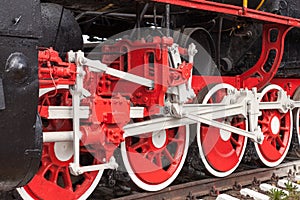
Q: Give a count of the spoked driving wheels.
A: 4